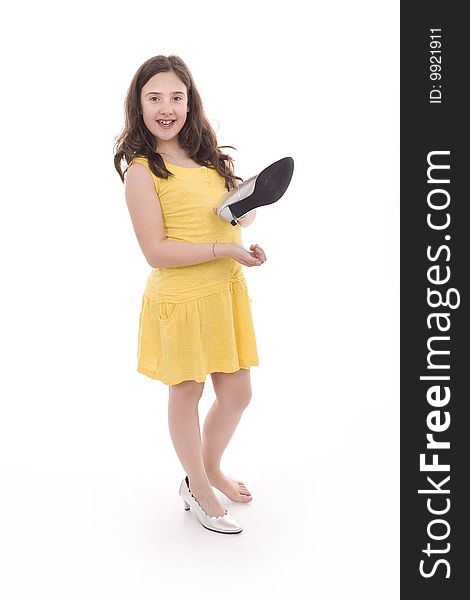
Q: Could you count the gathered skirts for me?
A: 1